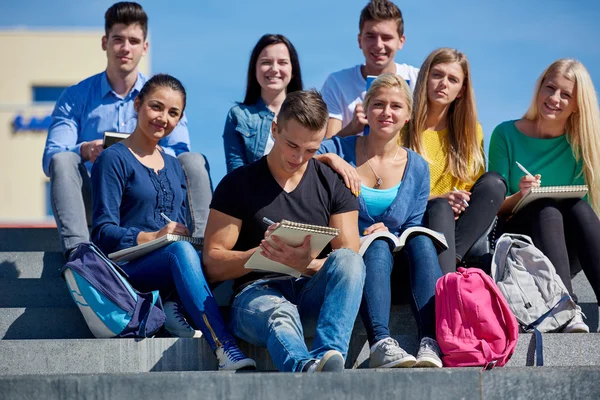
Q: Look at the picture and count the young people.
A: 8